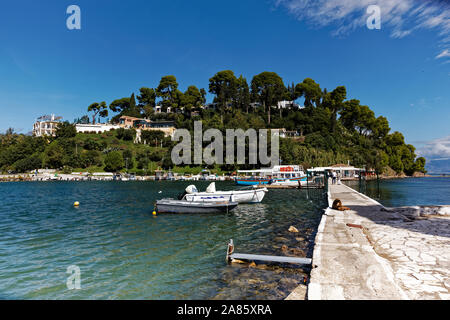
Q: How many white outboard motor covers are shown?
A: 1